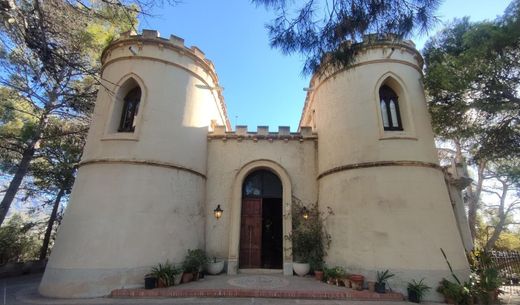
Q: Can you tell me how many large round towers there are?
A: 2